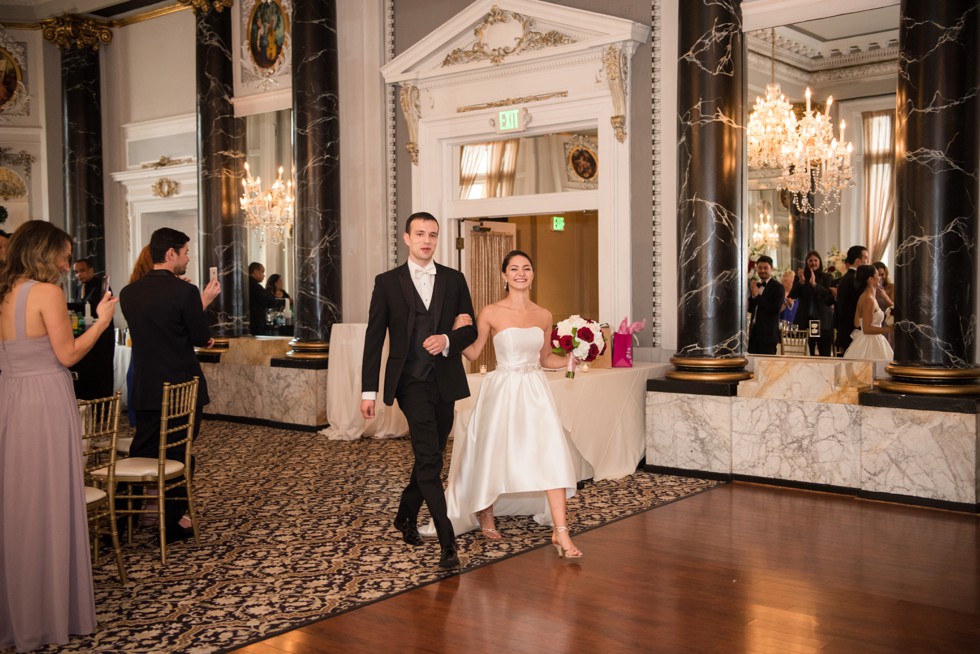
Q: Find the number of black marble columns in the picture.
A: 5